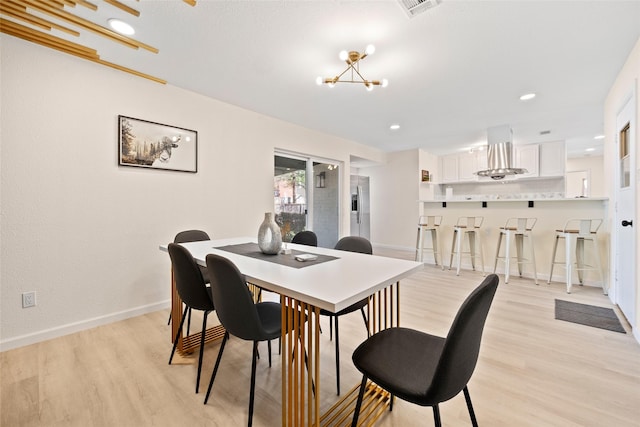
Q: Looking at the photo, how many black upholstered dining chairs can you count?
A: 6